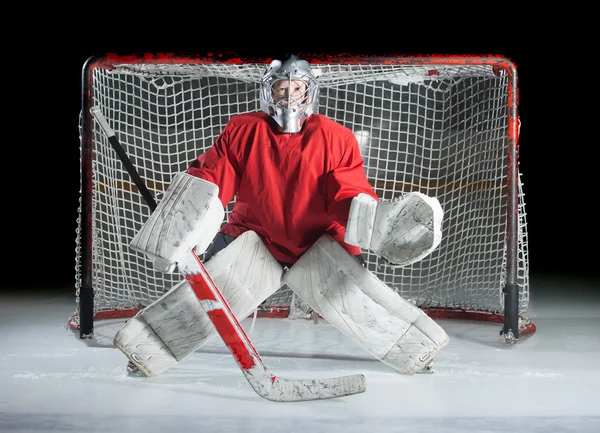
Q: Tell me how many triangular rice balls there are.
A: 0